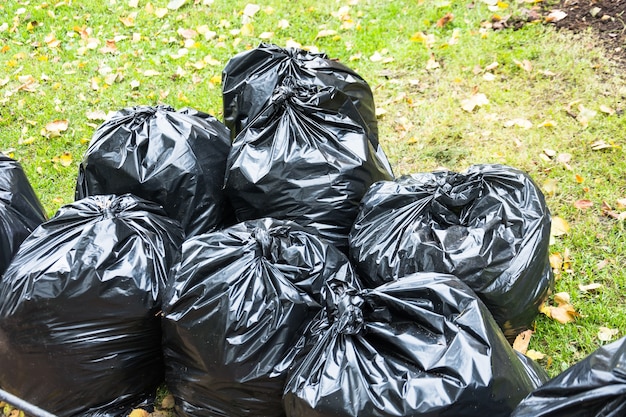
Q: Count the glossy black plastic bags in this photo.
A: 9